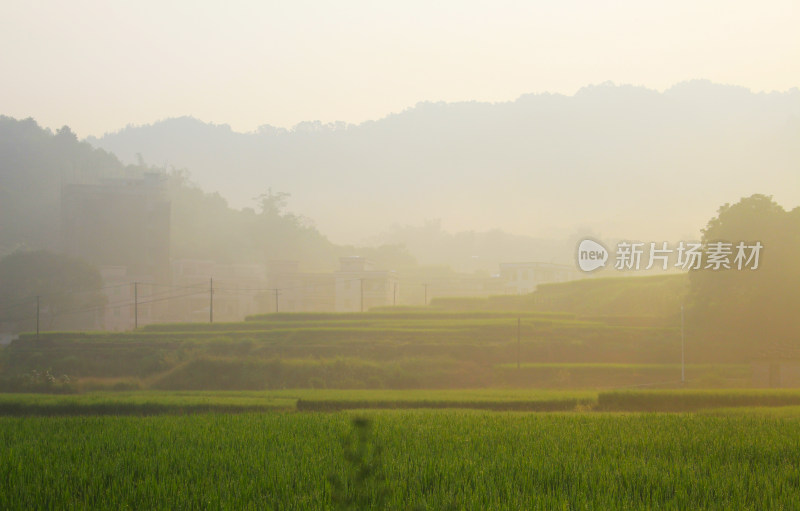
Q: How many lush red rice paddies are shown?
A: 0